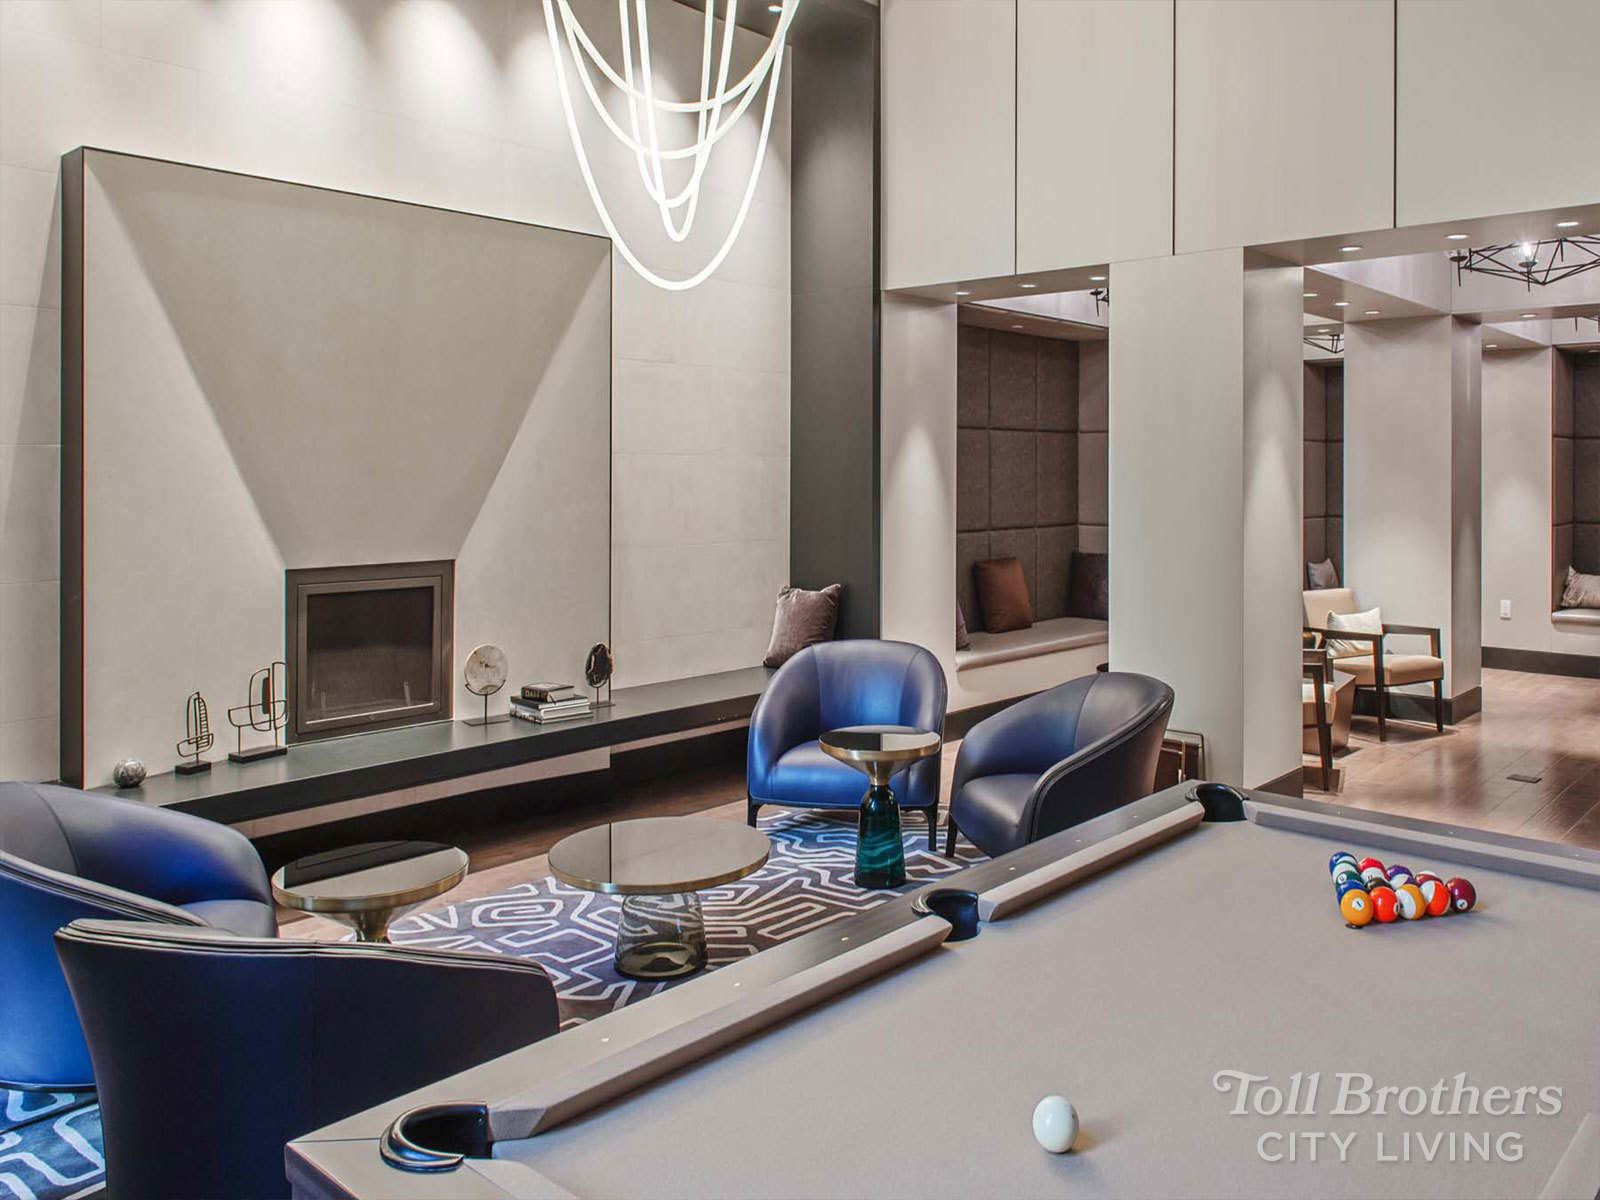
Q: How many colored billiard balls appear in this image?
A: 15